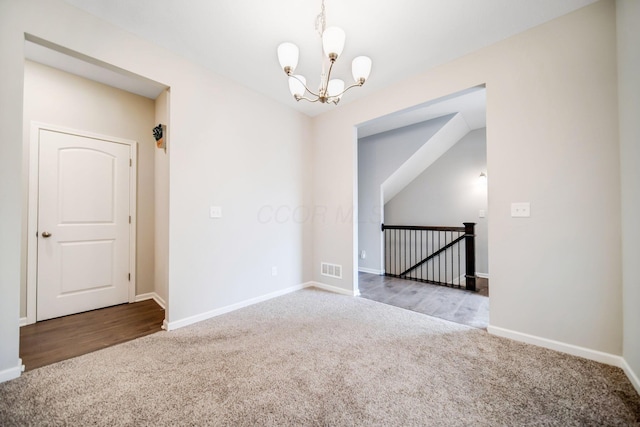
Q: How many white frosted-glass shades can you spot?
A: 5